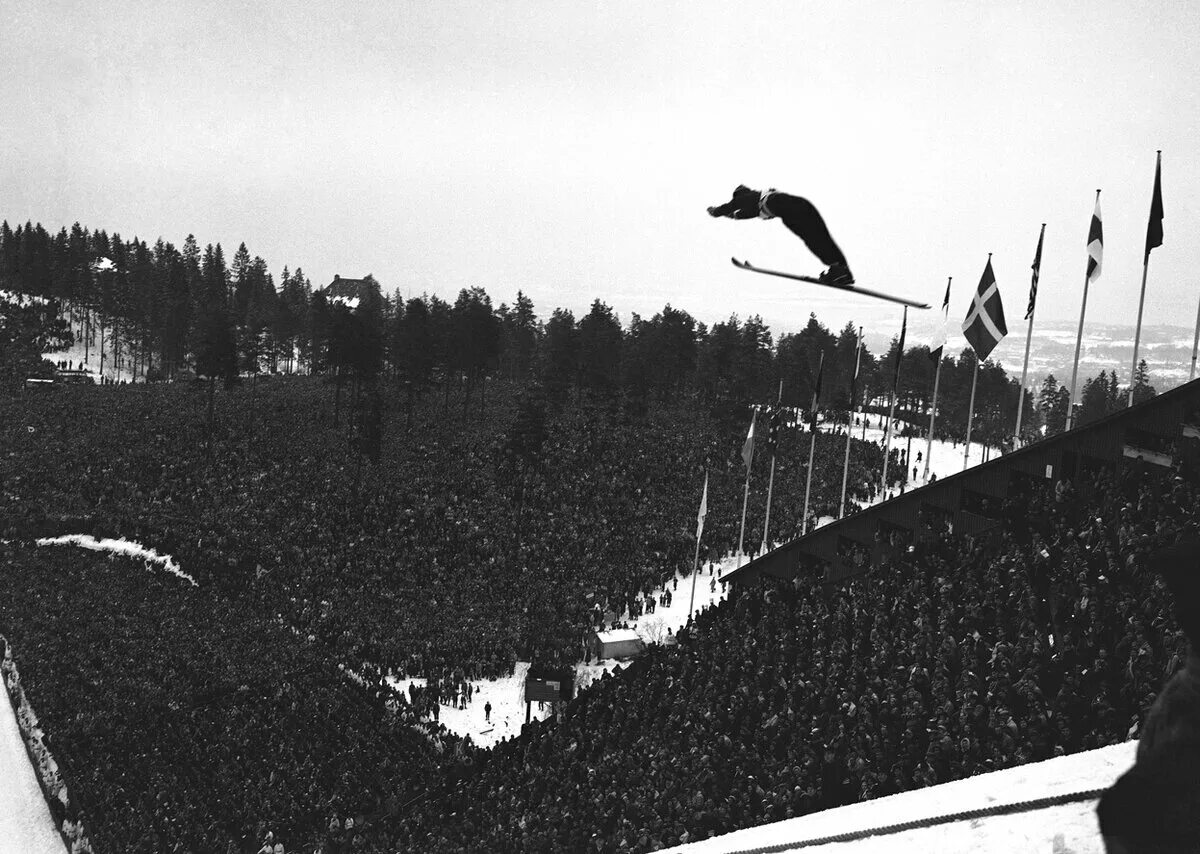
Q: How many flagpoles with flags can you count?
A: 11